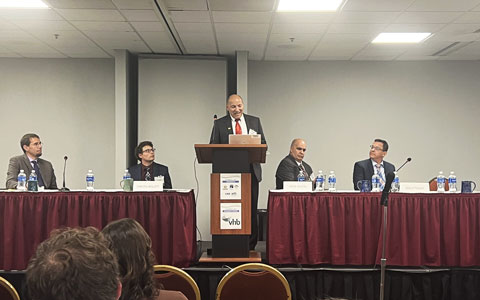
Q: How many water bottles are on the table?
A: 11